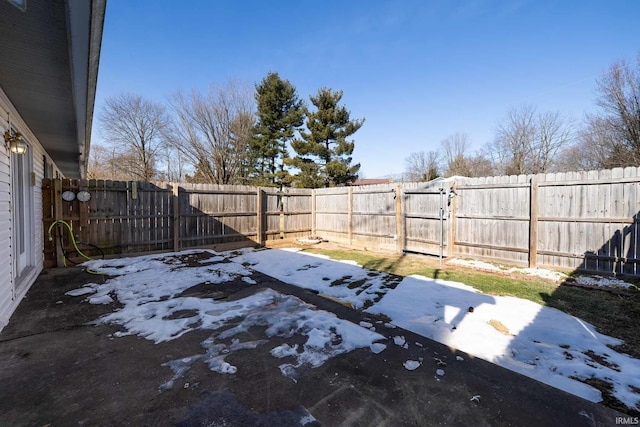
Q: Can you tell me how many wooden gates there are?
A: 1